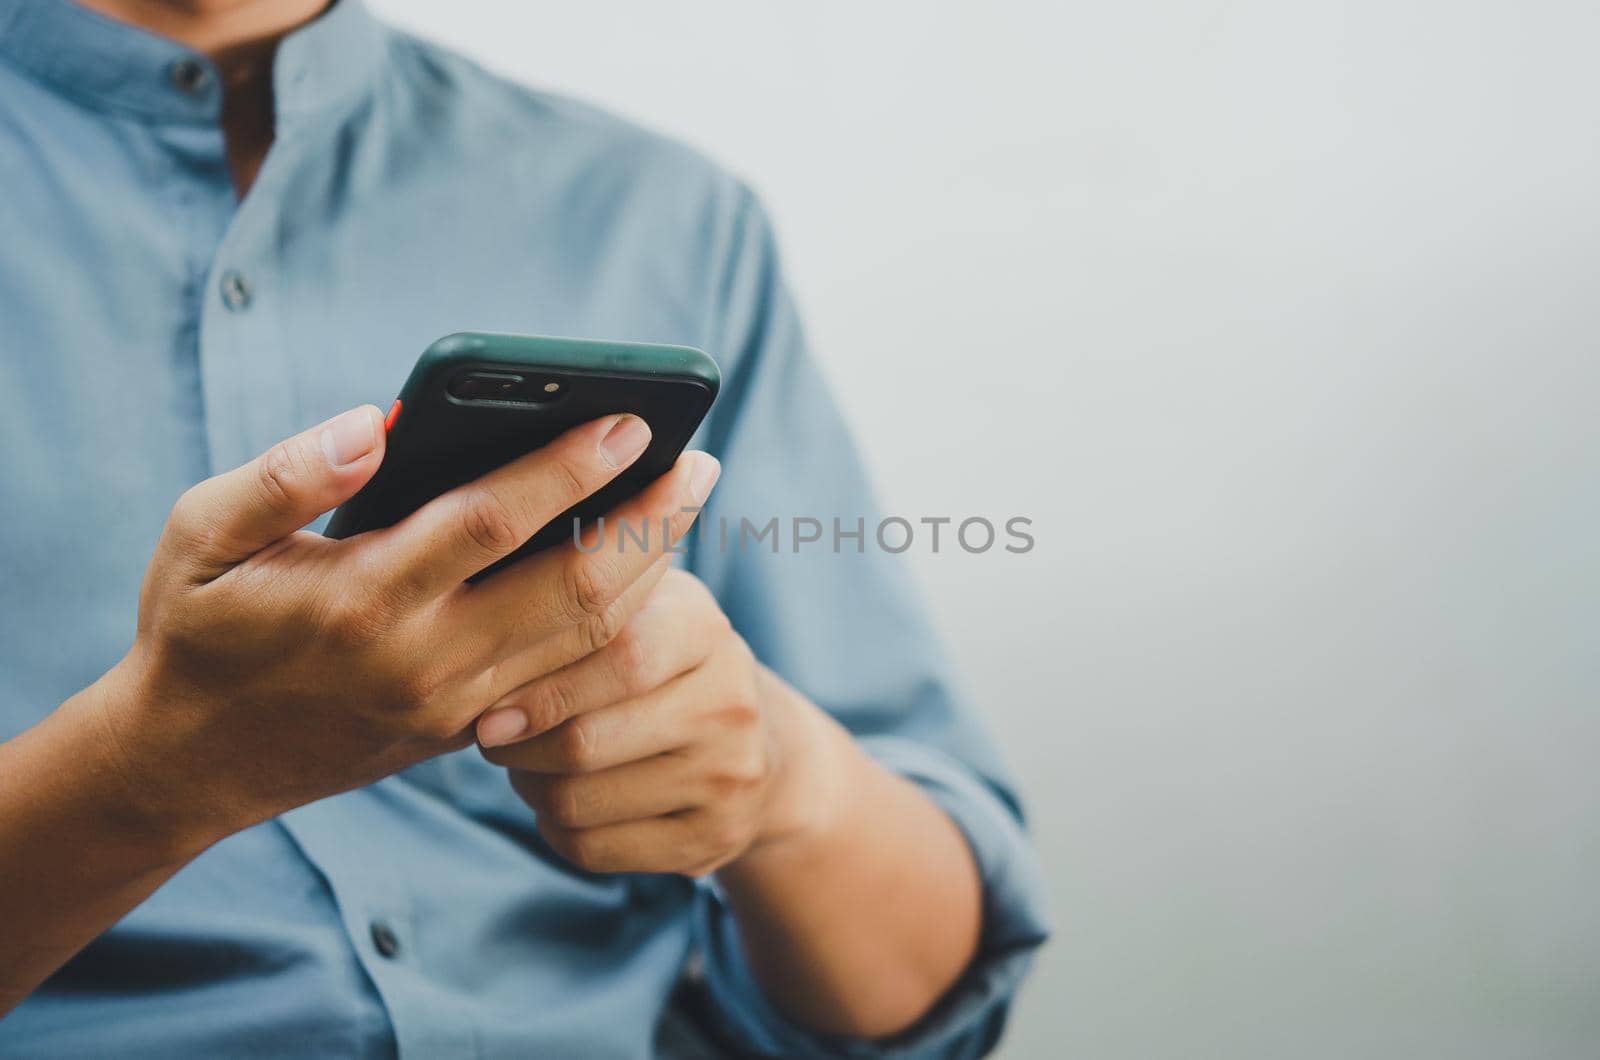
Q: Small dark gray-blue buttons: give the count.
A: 3